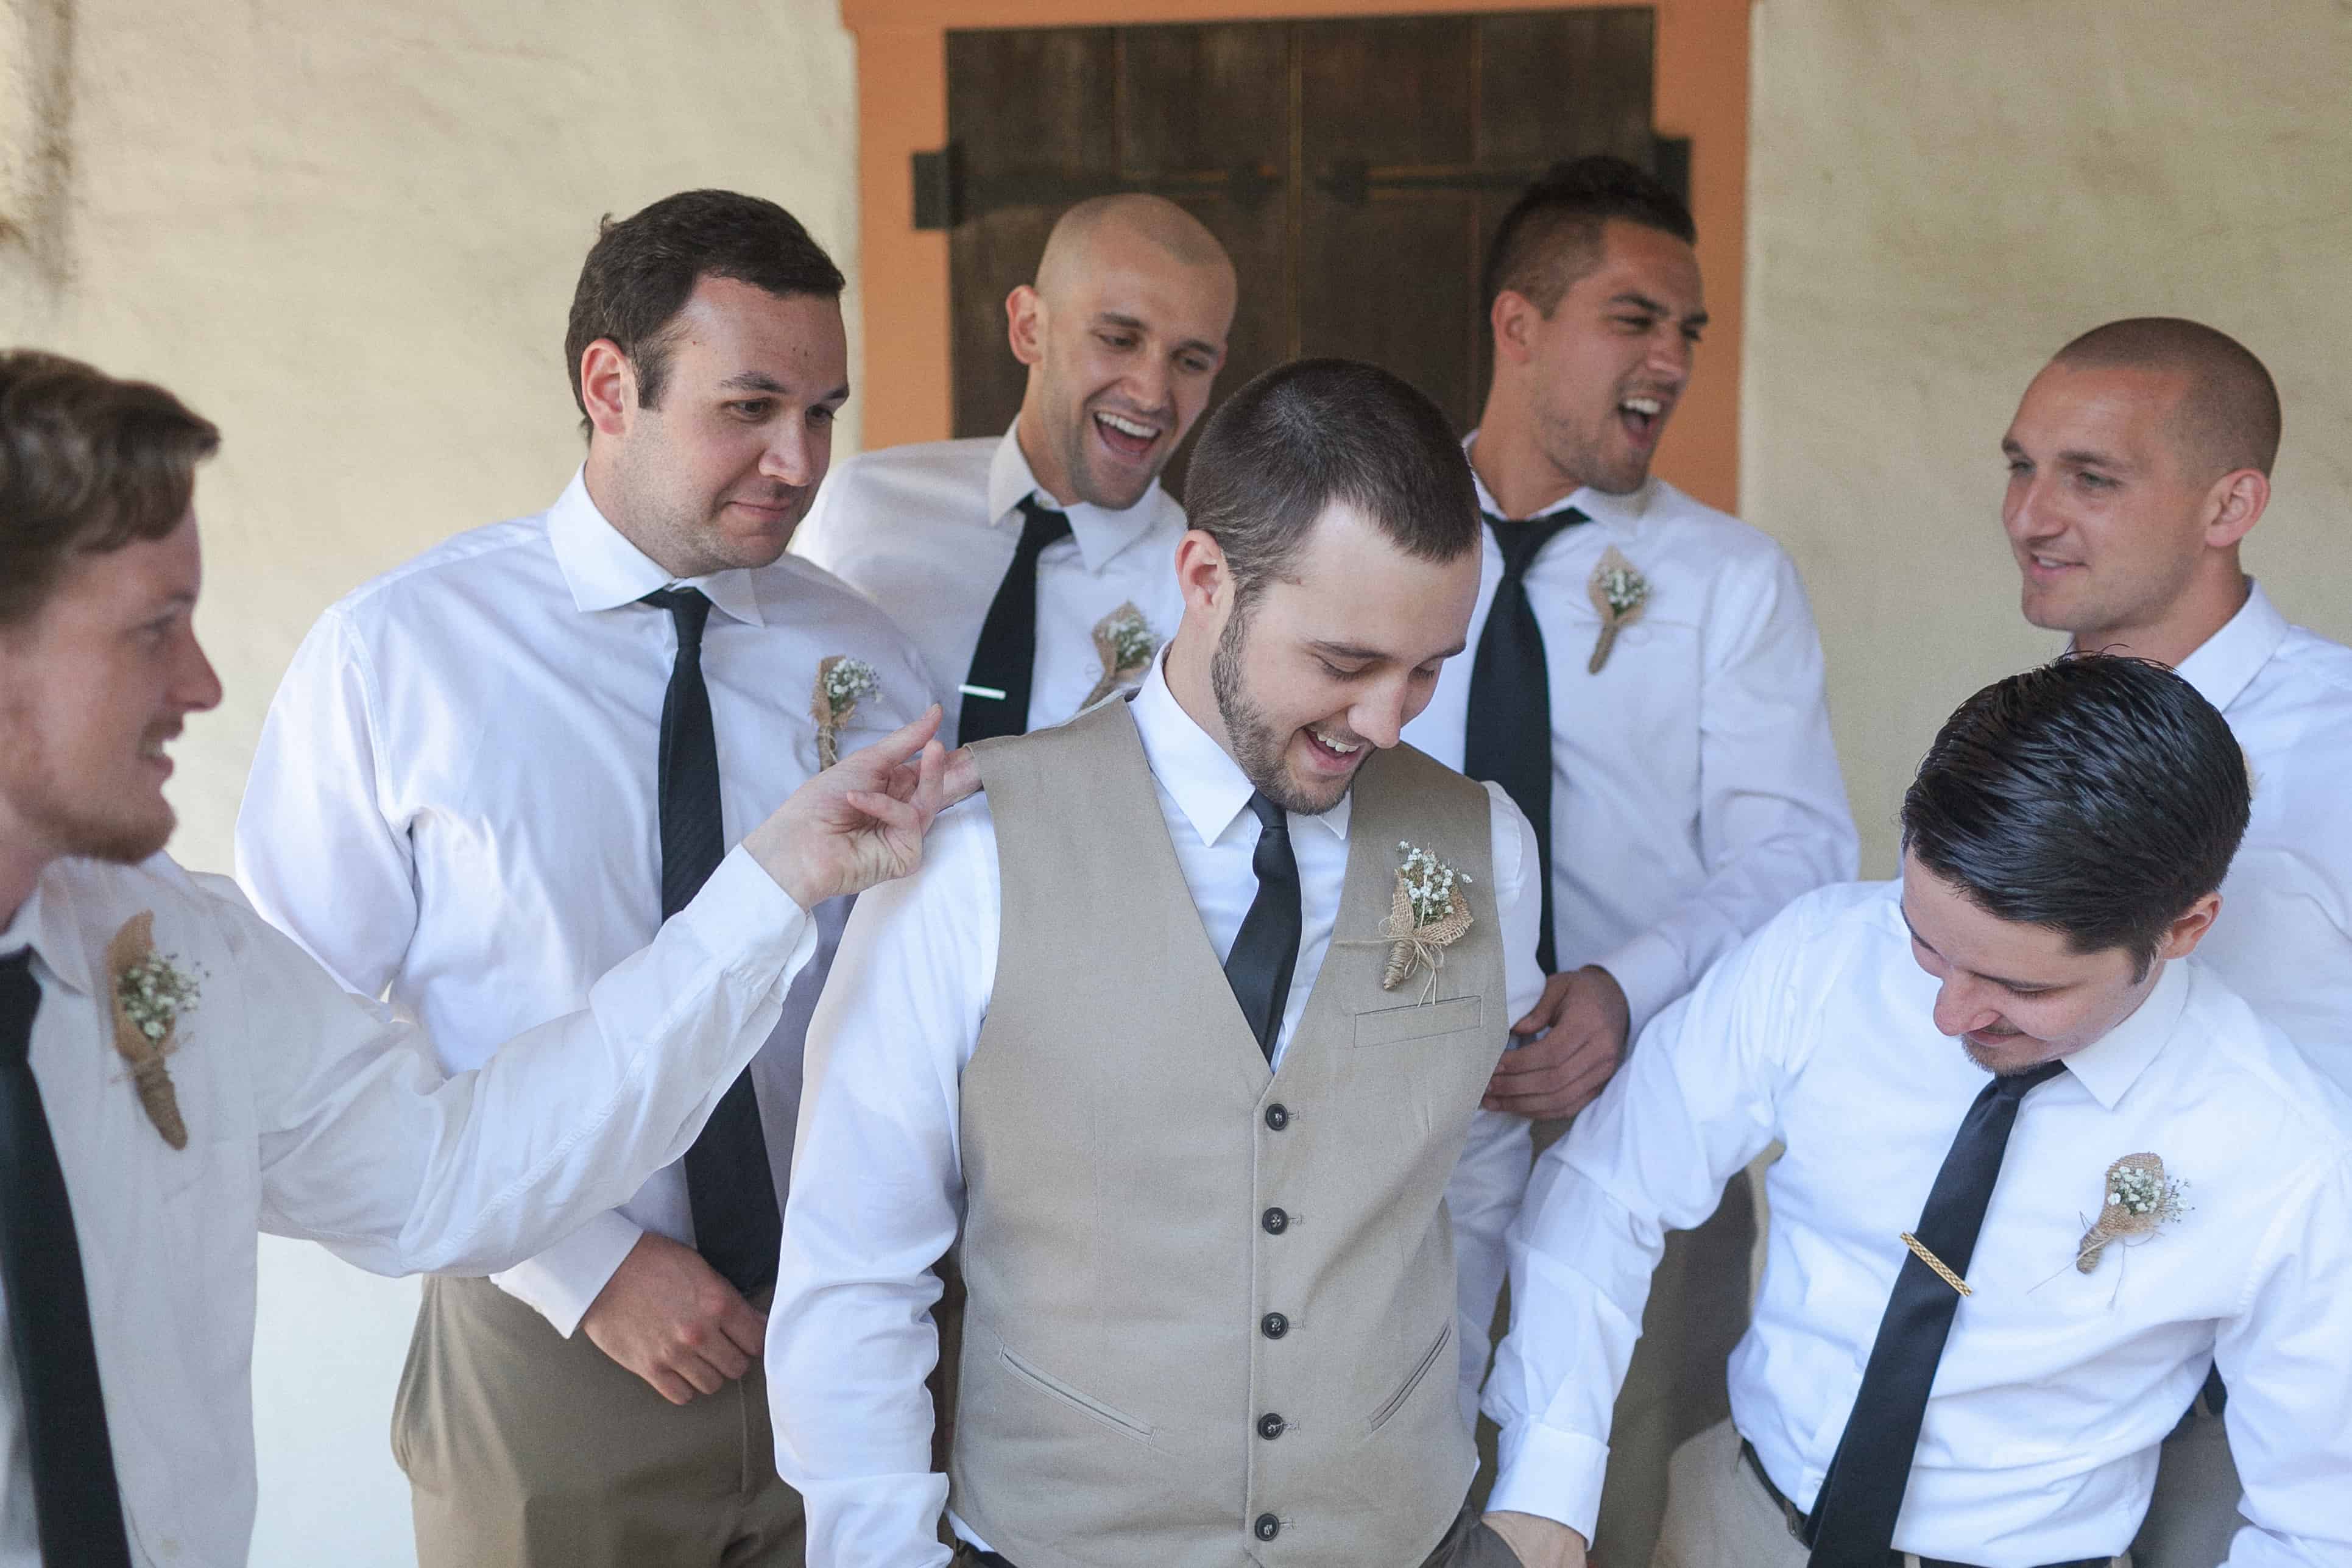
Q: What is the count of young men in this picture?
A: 7